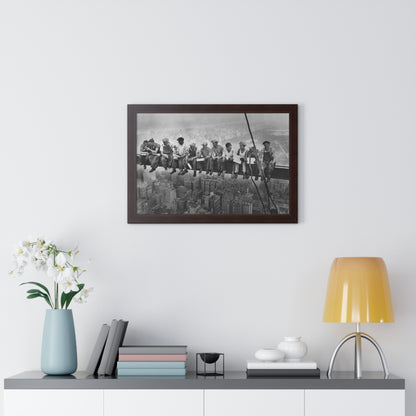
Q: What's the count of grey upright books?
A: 3